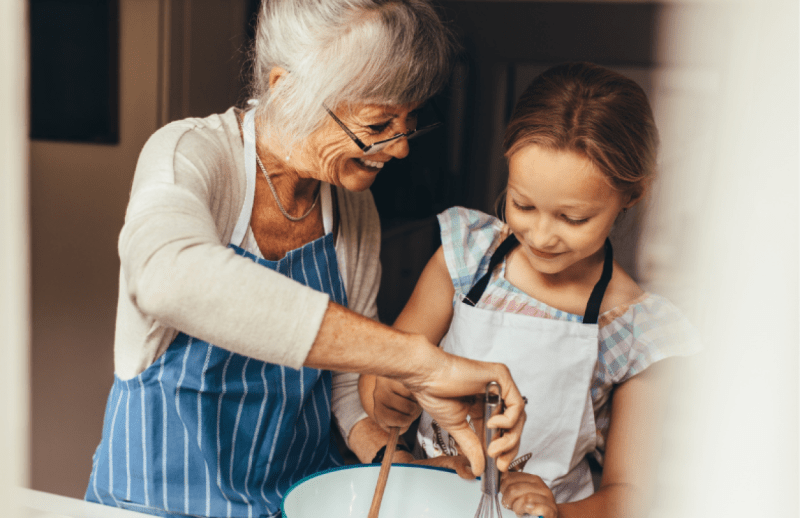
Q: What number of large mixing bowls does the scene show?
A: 1